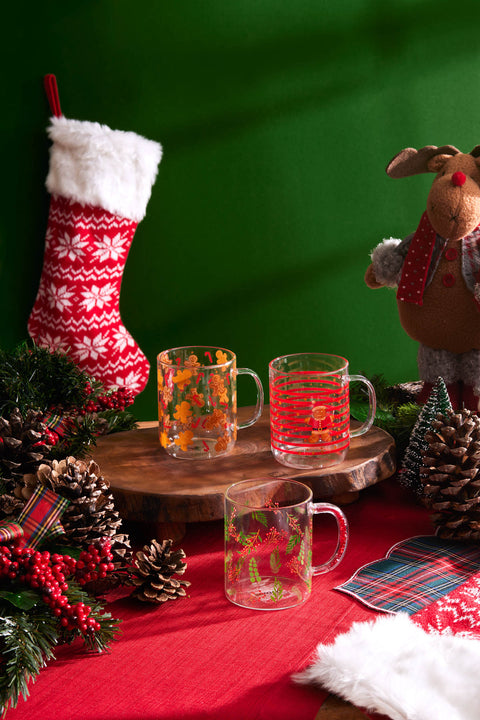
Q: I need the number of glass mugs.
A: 3